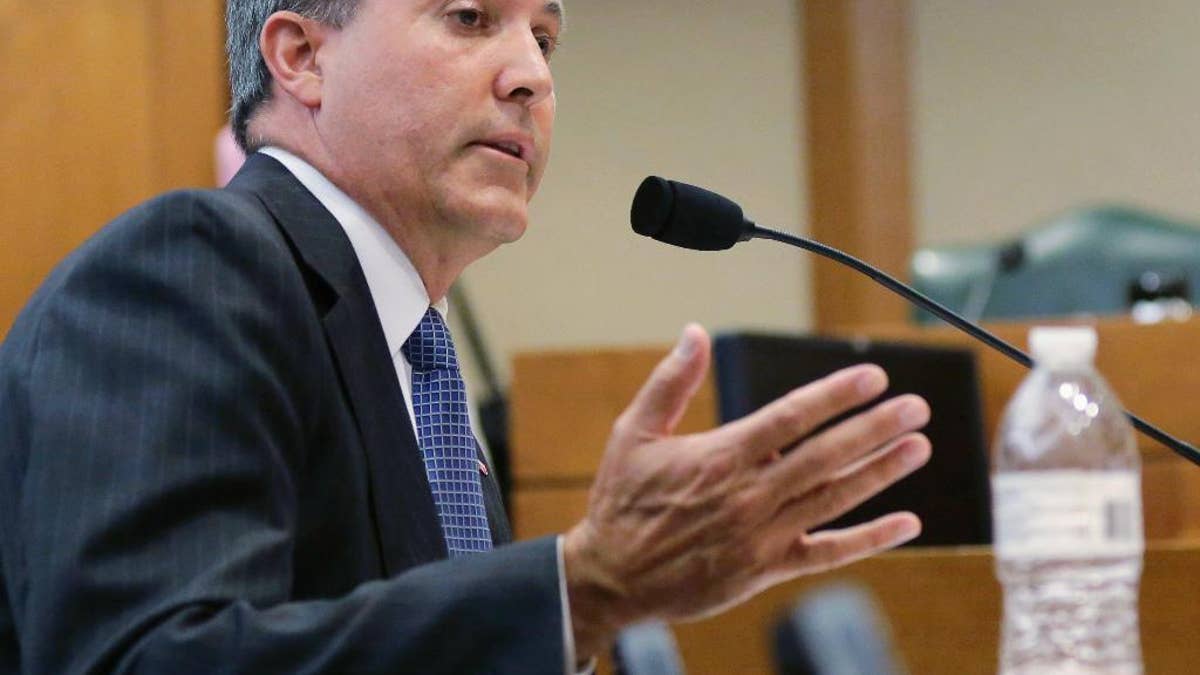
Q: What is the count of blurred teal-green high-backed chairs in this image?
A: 1